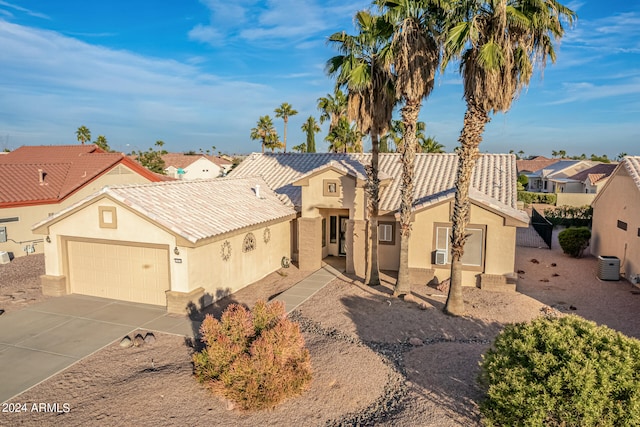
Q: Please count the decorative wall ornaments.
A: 3